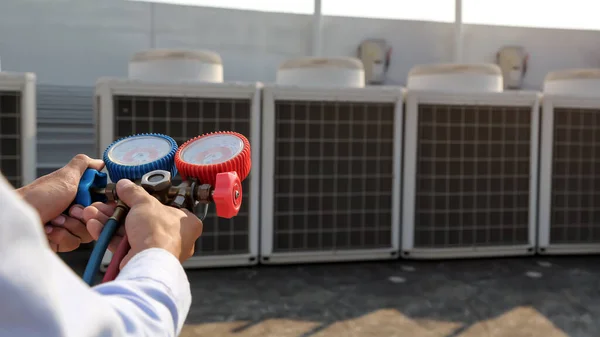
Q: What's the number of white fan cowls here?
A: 4